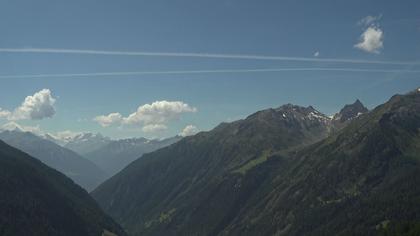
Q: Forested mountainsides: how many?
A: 3